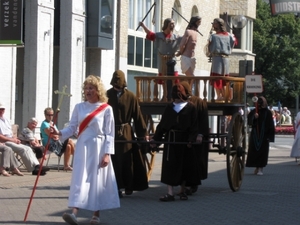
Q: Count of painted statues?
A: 3